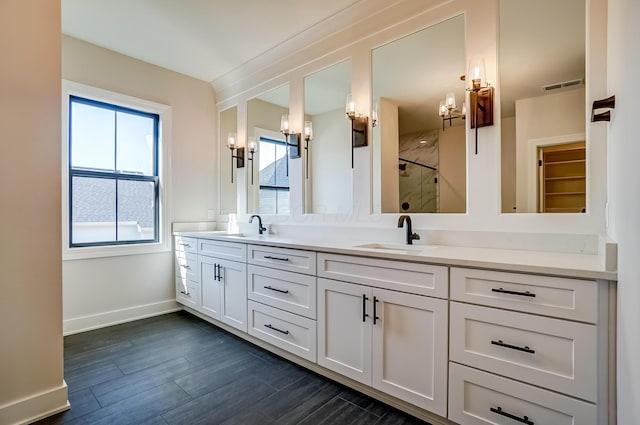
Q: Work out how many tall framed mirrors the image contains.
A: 5